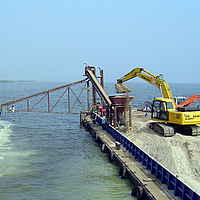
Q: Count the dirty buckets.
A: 1